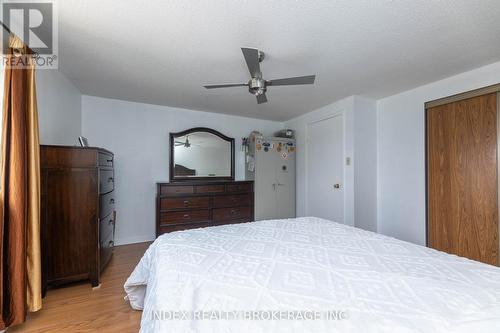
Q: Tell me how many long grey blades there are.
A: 4